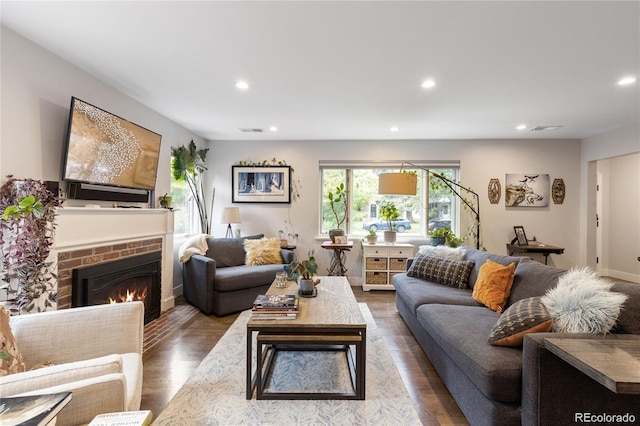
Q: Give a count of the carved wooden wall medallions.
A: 2